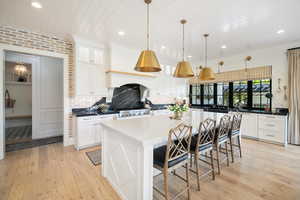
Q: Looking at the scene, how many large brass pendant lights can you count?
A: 3